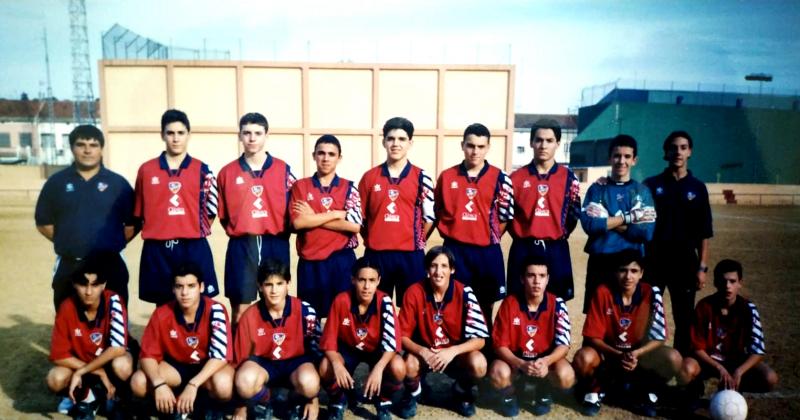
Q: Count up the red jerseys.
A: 14